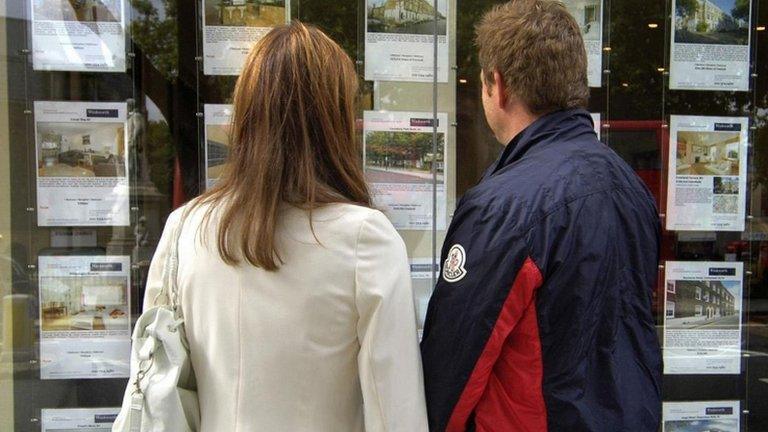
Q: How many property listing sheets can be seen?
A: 15